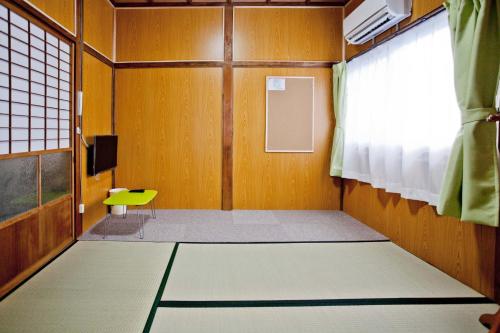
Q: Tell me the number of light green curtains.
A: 2